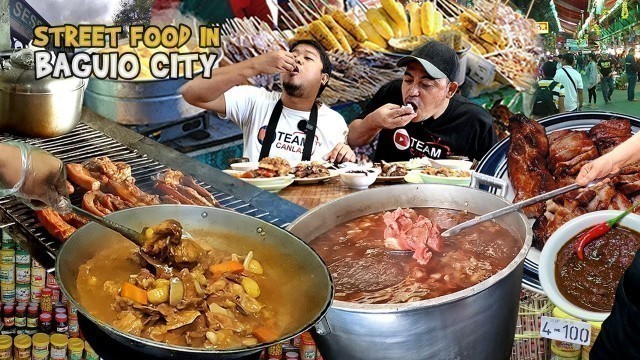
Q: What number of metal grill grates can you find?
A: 1